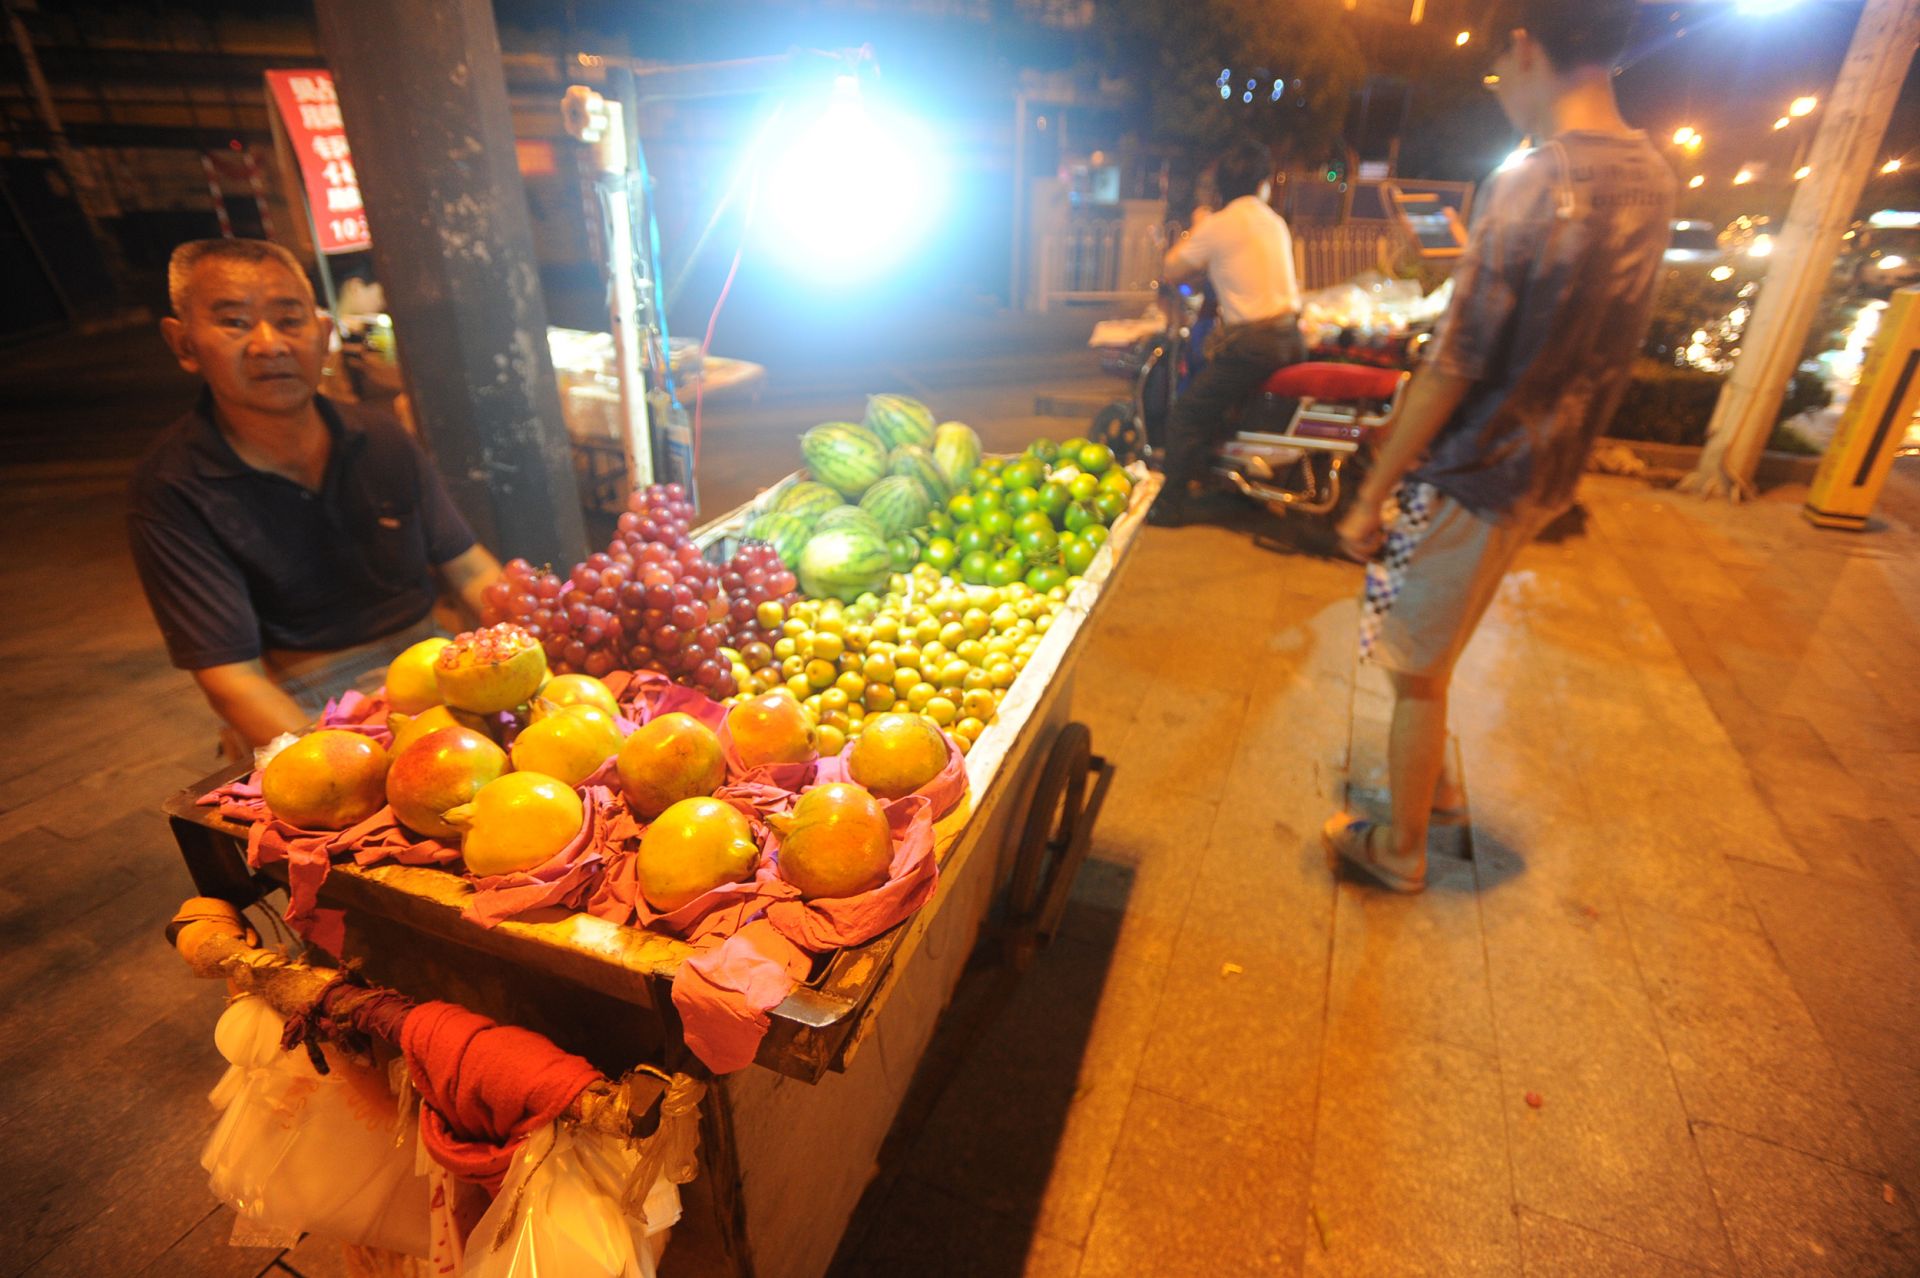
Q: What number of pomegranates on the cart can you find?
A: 13